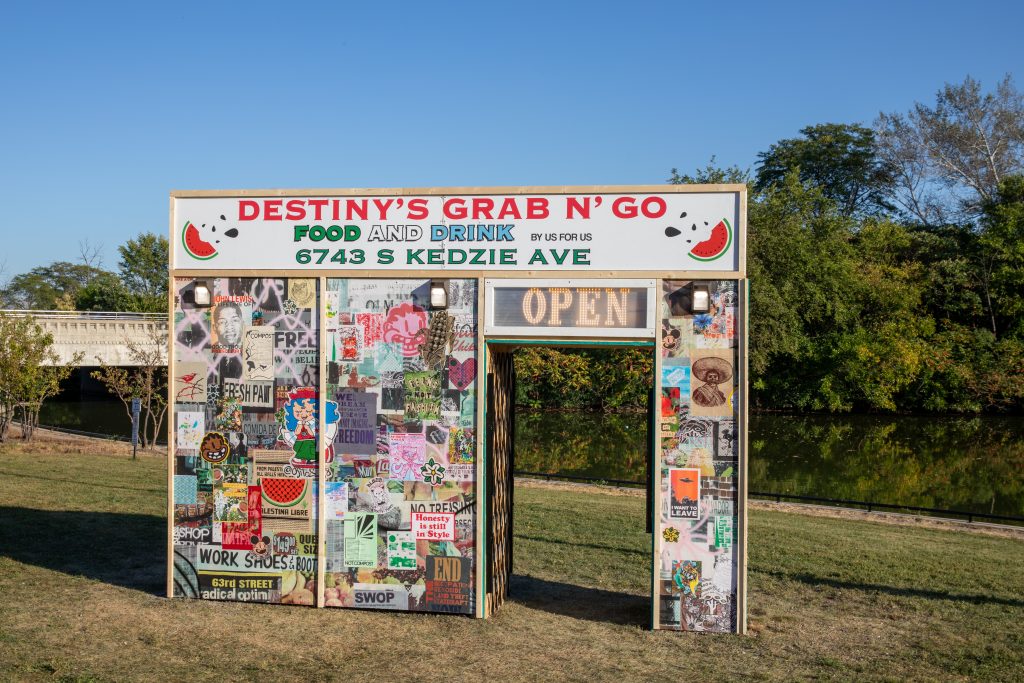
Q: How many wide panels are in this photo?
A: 2